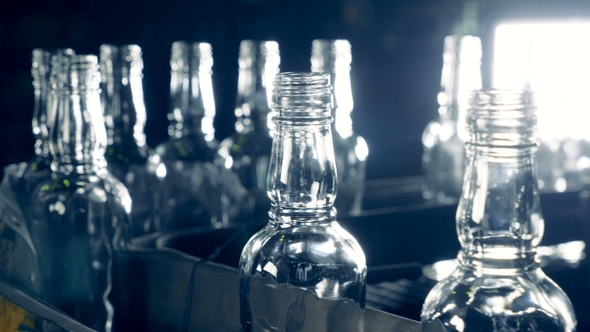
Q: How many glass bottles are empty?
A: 9